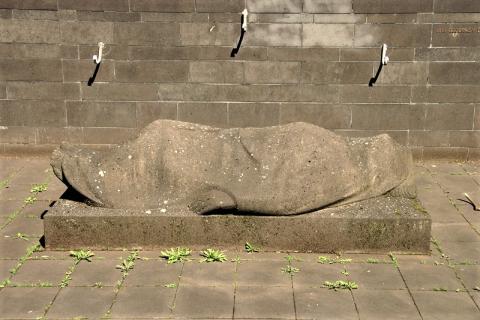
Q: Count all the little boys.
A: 0